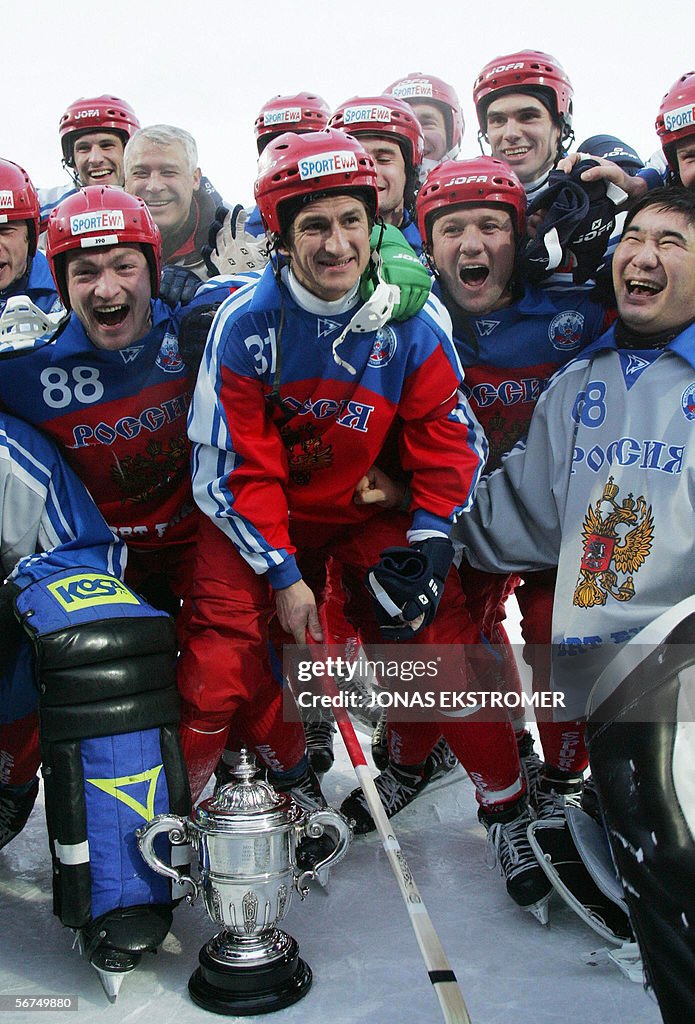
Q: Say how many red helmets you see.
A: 10